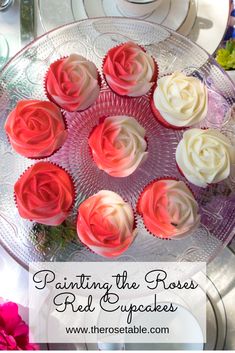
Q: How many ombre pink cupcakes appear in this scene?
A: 5